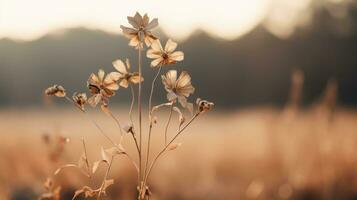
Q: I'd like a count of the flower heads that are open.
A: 5